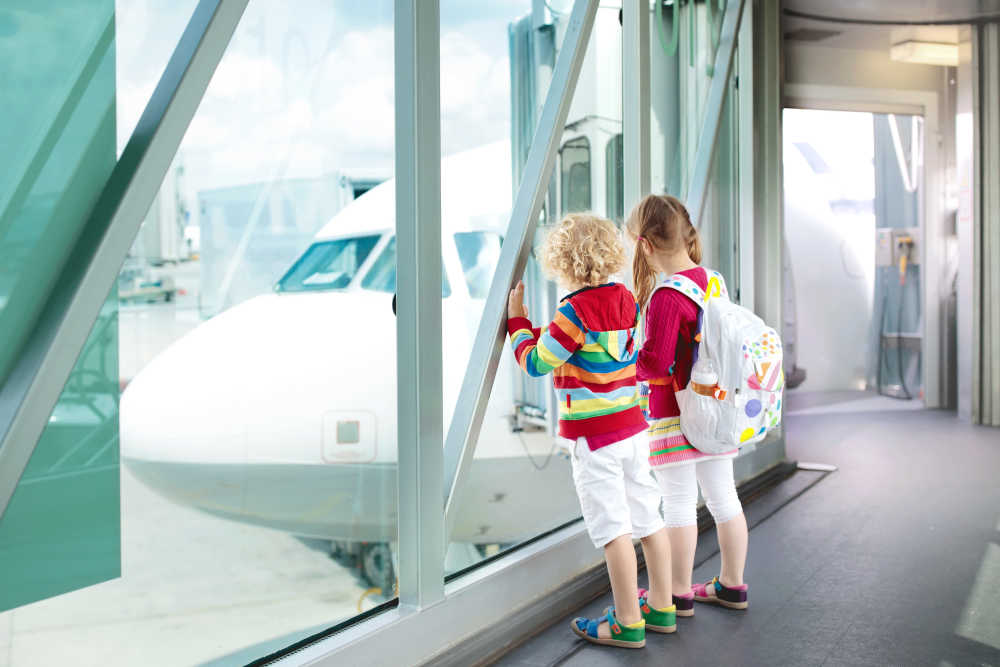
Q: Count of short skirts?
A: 1